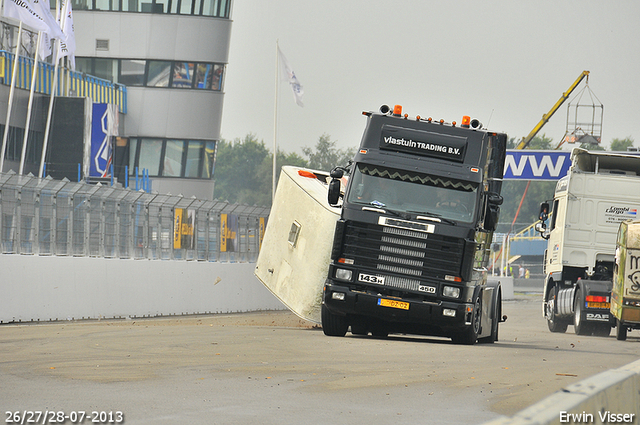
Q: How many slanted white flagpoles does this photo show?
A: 3